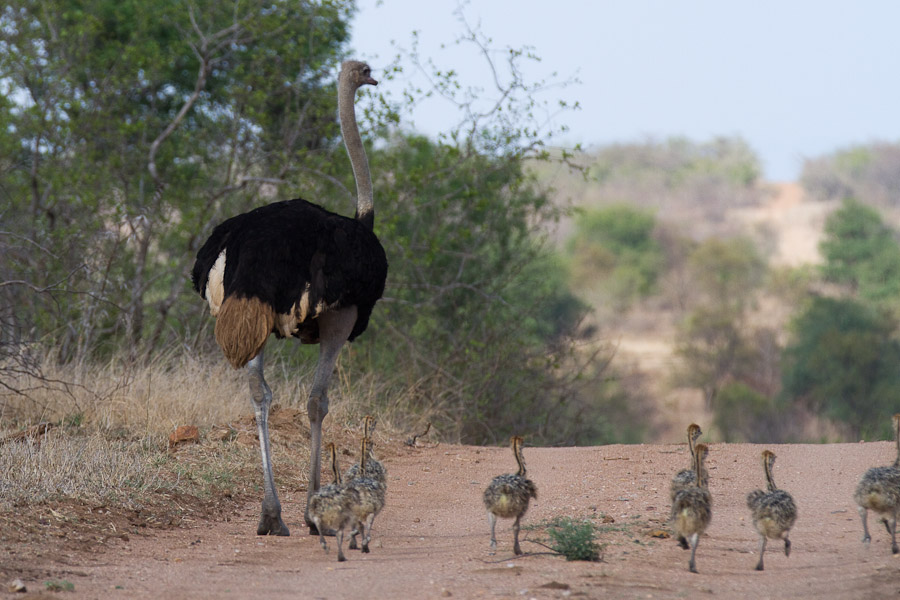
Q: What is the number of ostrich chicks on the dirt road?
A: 8